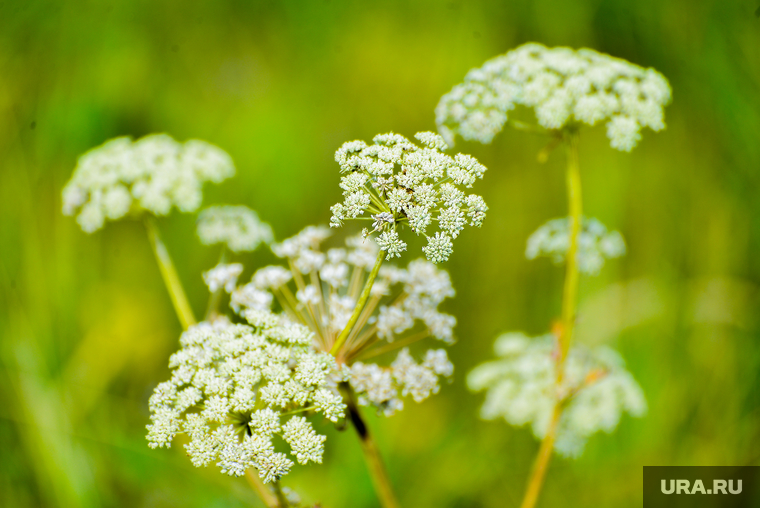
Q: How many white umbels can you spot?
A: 8